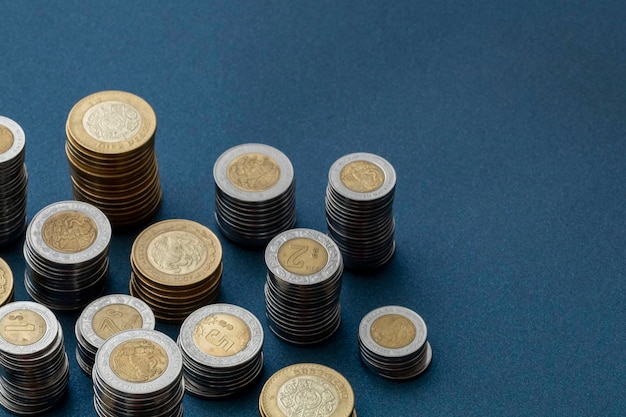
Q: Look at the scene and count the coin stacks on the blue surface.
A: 14